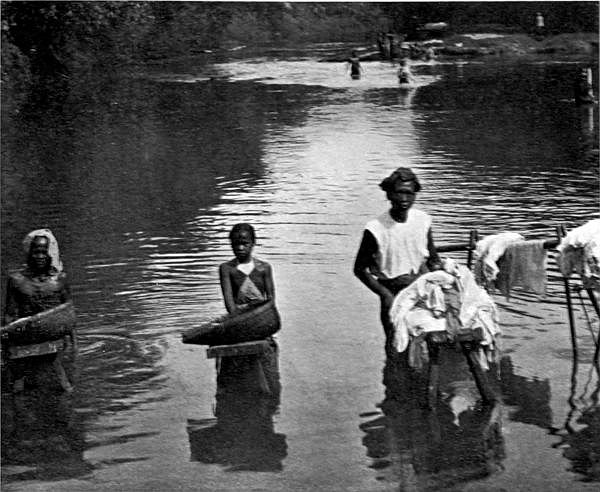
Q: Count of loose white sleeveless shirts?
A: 1